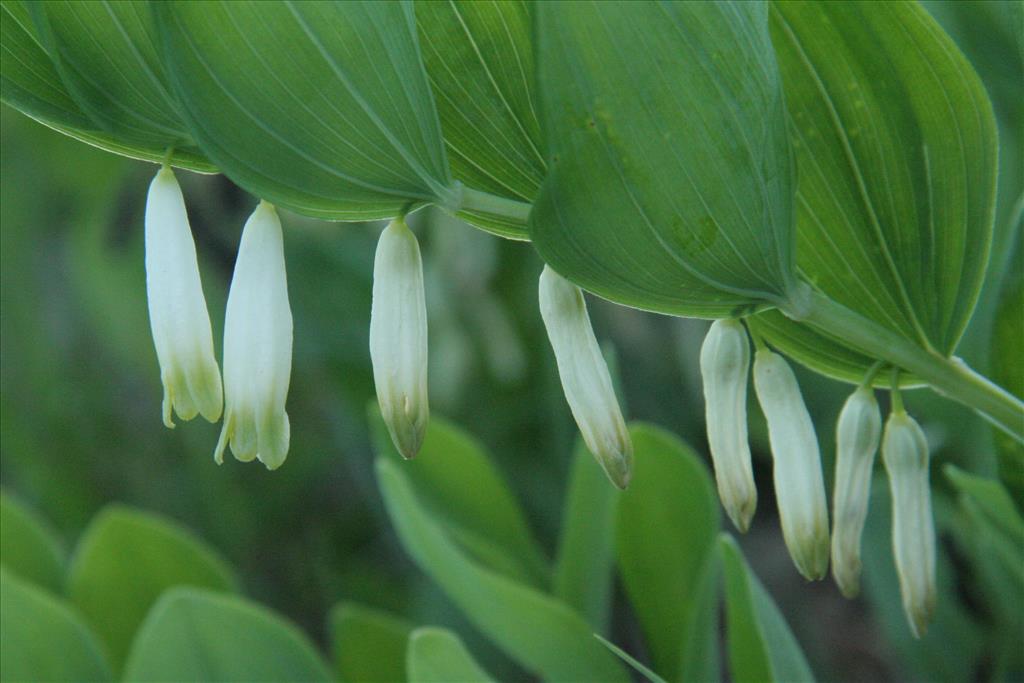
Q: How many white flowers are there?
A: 8